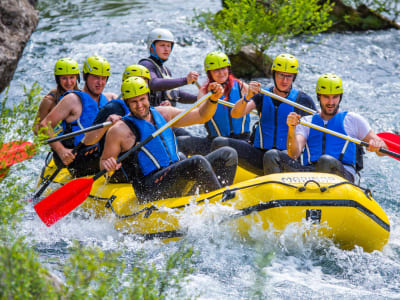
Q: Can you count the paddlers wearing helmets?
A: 8